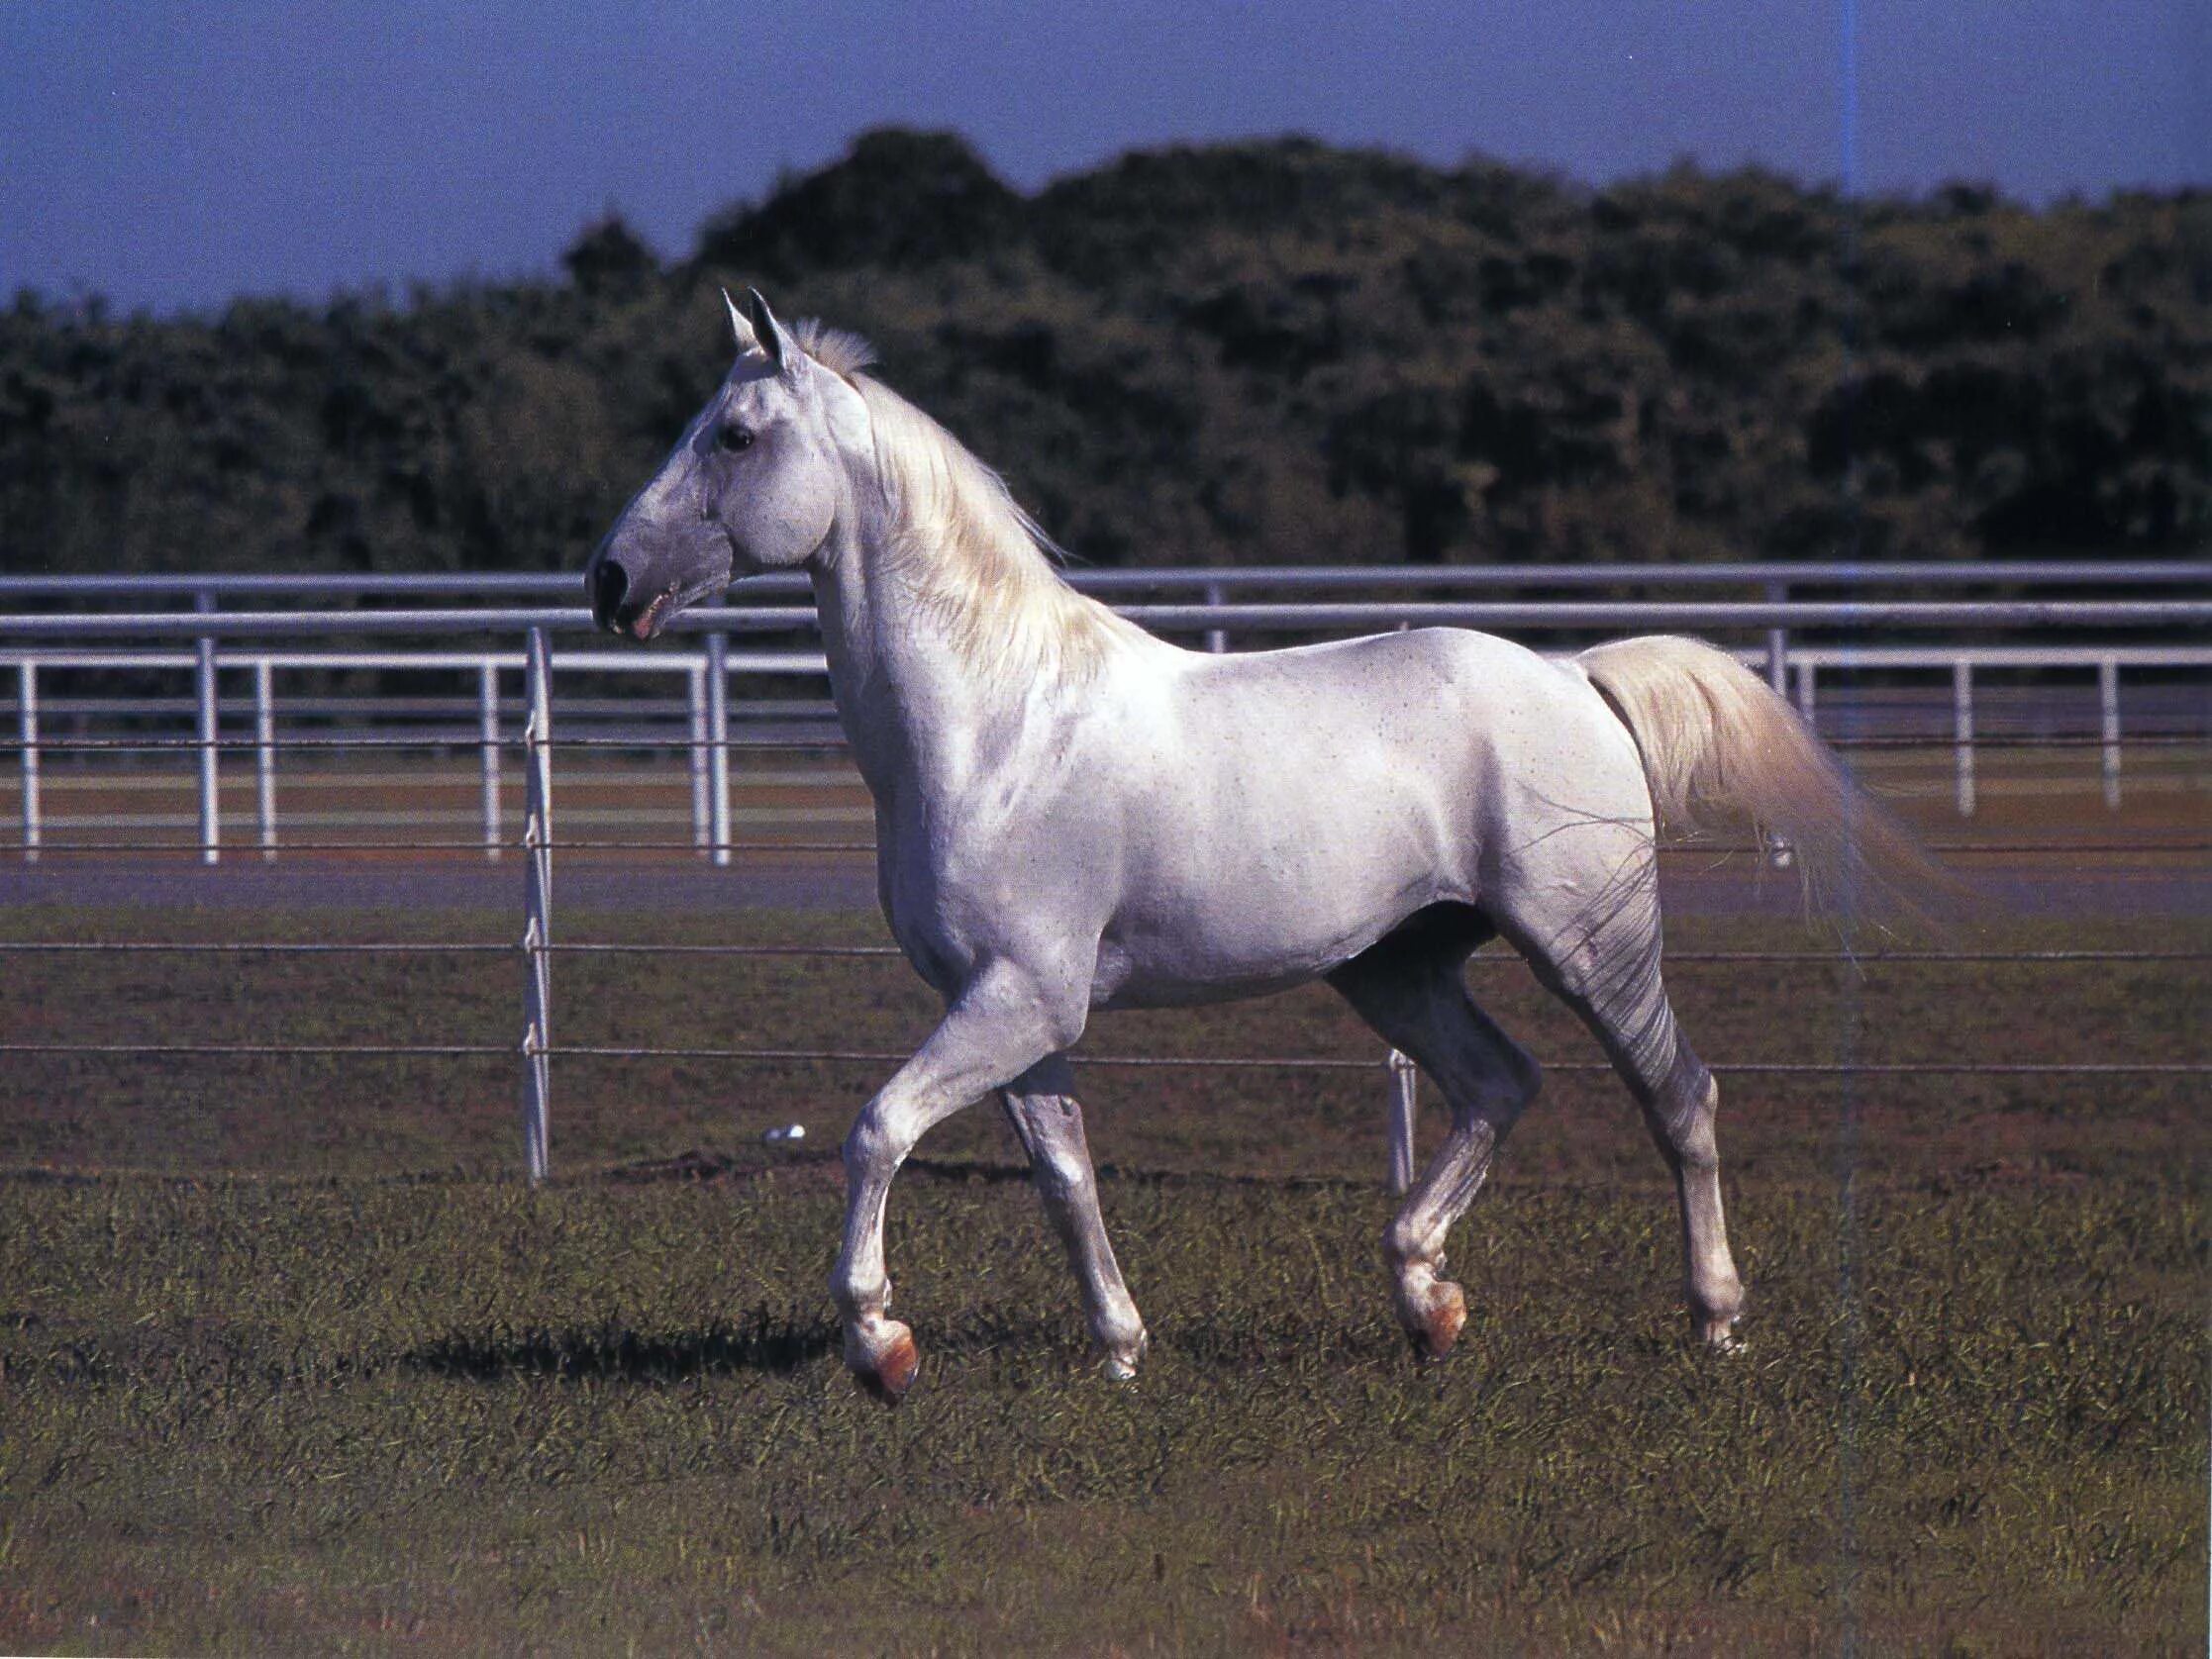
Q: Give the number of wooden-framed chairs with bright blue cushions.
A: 0